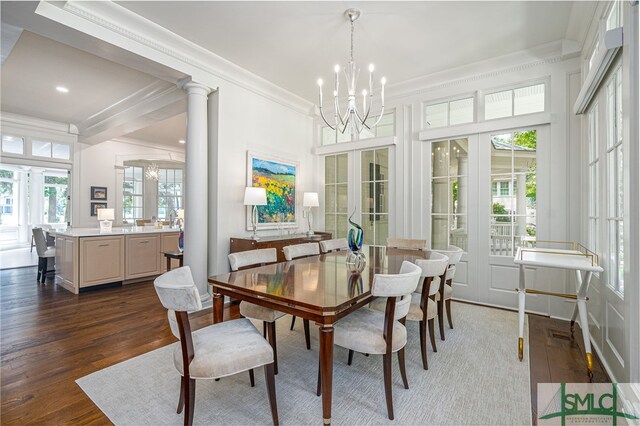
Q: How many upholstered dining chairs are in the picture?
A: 8